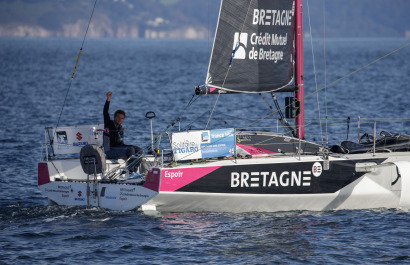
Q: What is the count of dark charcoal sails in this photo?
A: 1